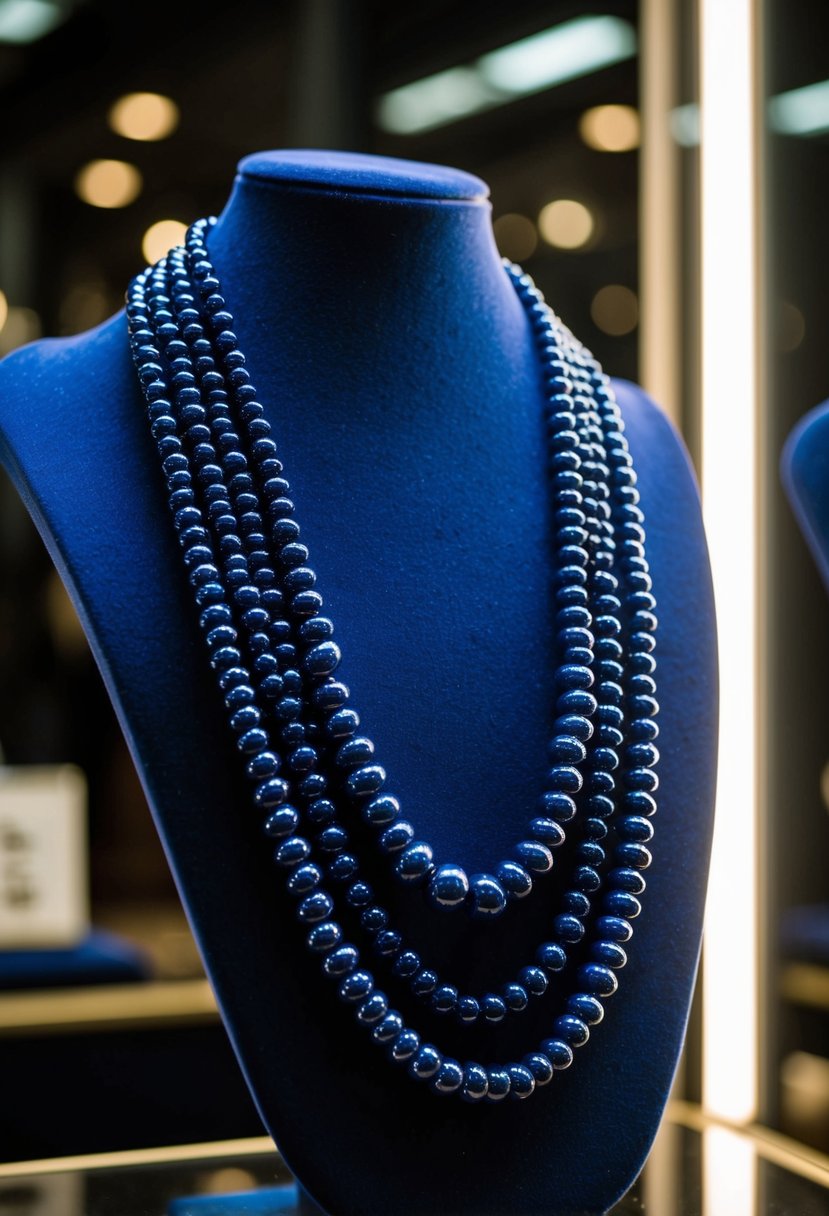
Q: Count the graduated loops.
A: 3